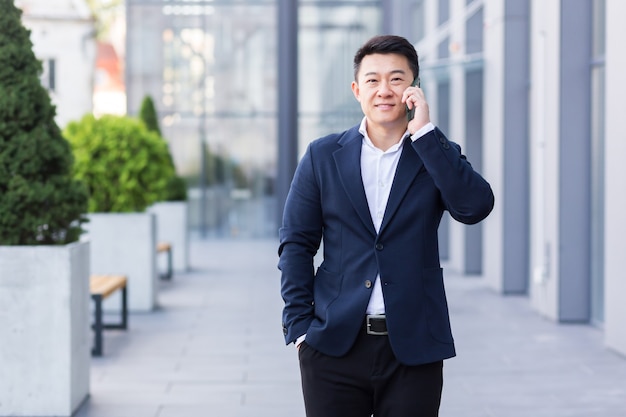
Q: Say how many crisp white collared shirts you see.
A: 1